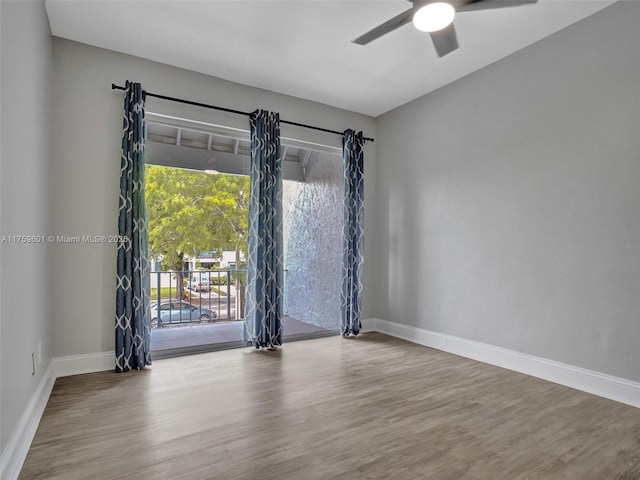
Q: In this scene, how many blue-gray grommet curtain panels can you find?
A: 3